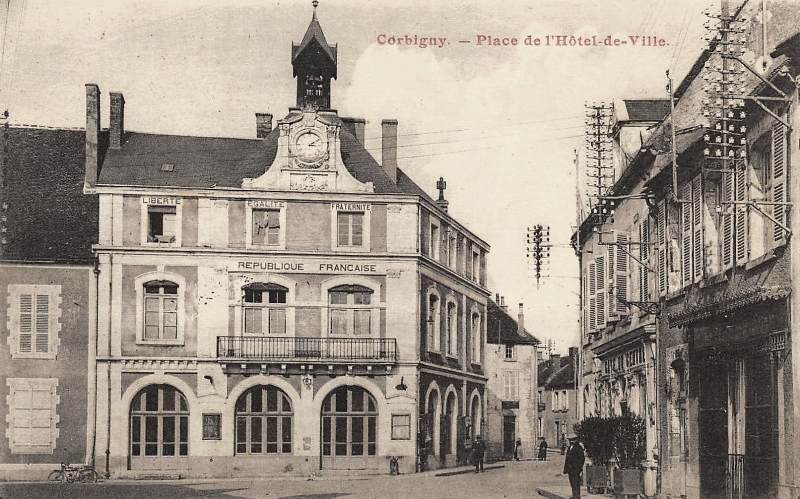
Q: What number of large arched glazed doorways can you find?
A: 3